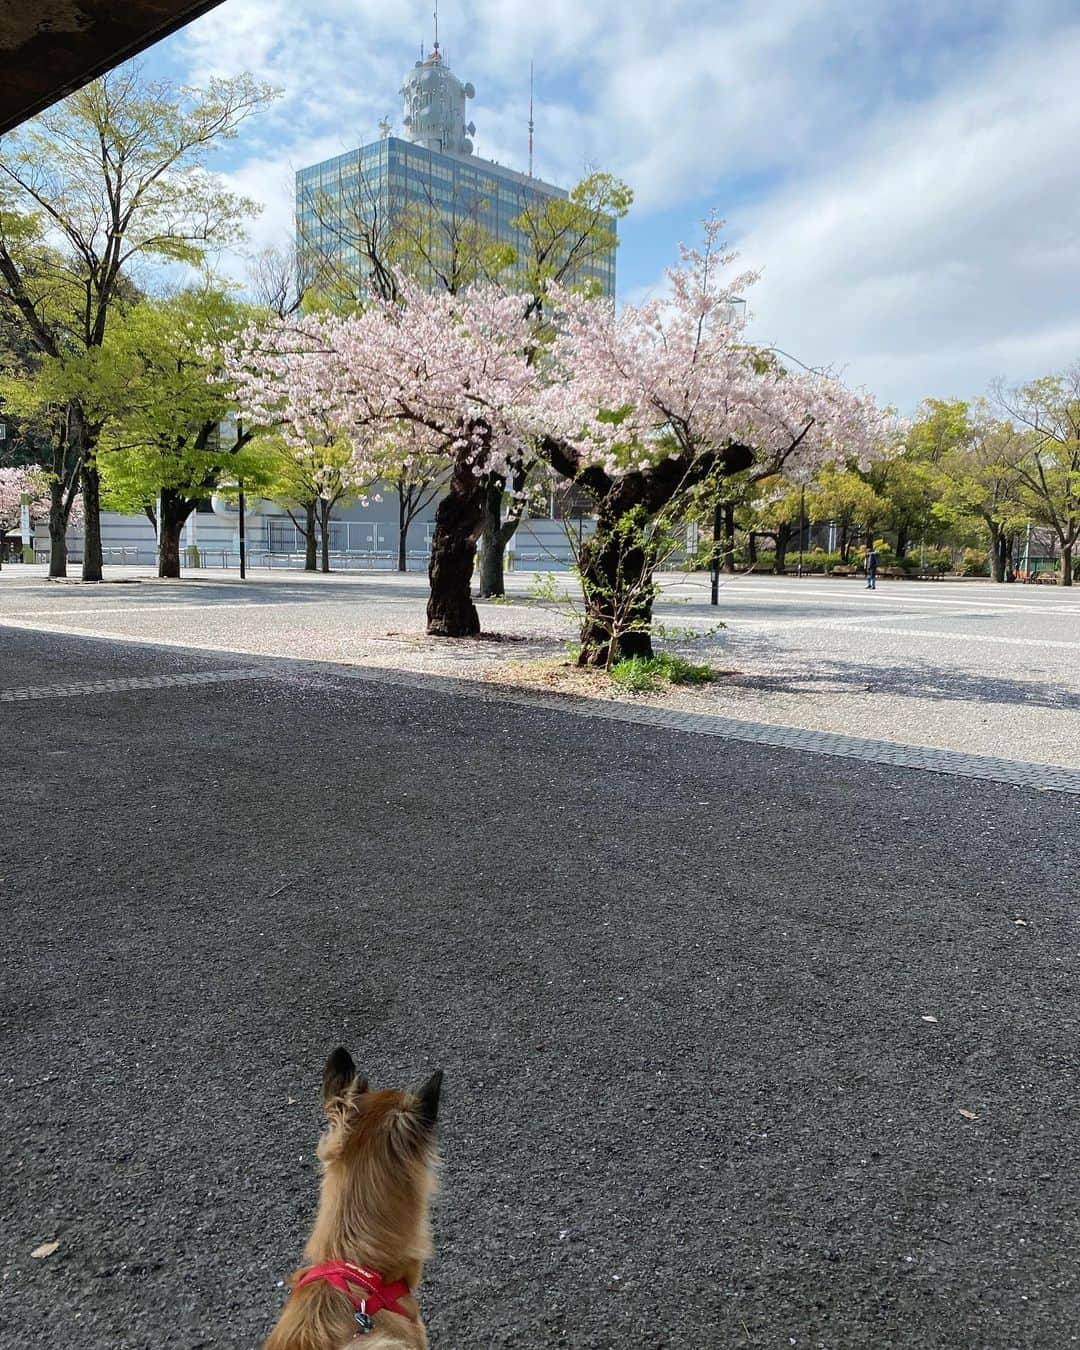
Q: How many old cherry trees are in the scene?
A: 2